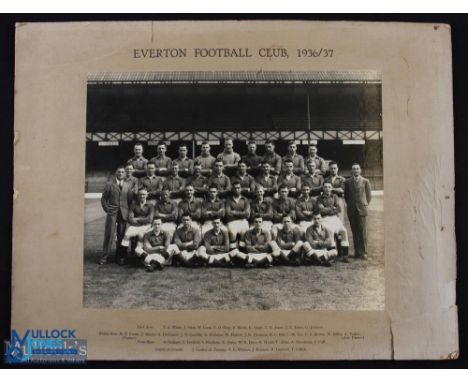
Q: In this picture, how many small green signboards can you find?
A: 0